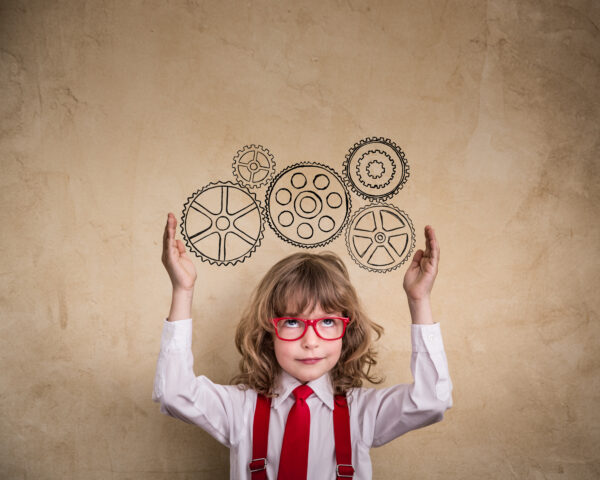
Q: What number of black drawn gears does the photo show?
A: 5